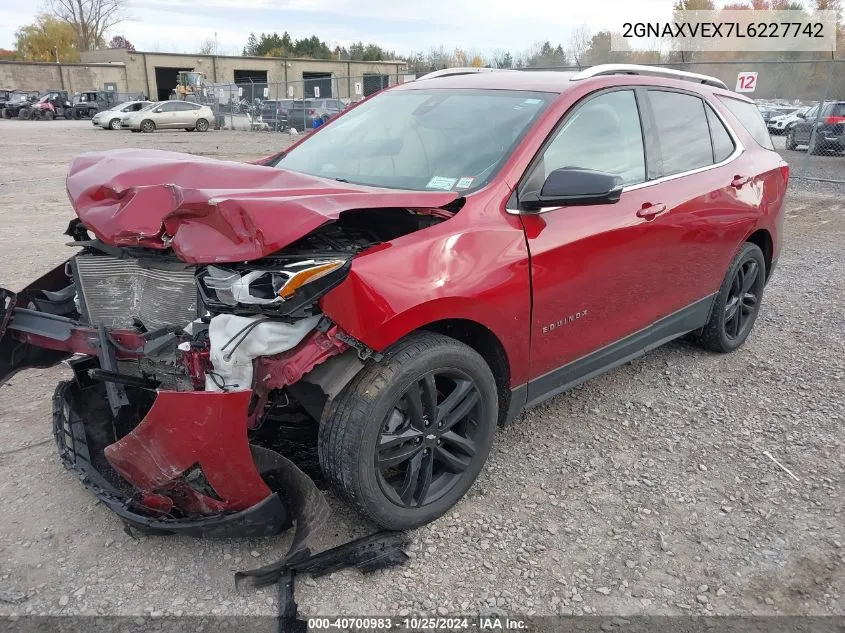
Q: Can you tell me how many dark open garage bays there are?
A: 4